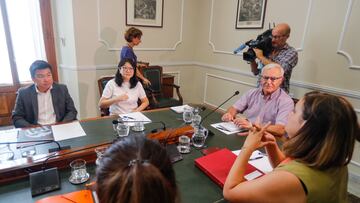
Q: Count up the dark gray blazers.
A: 1